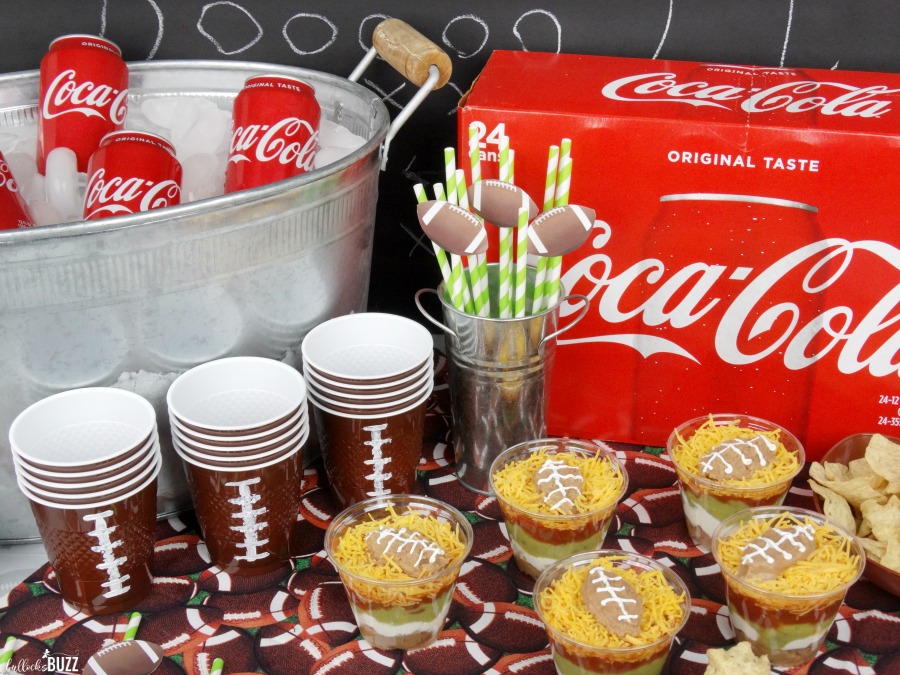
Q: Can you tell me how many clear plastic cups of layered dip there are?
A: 5